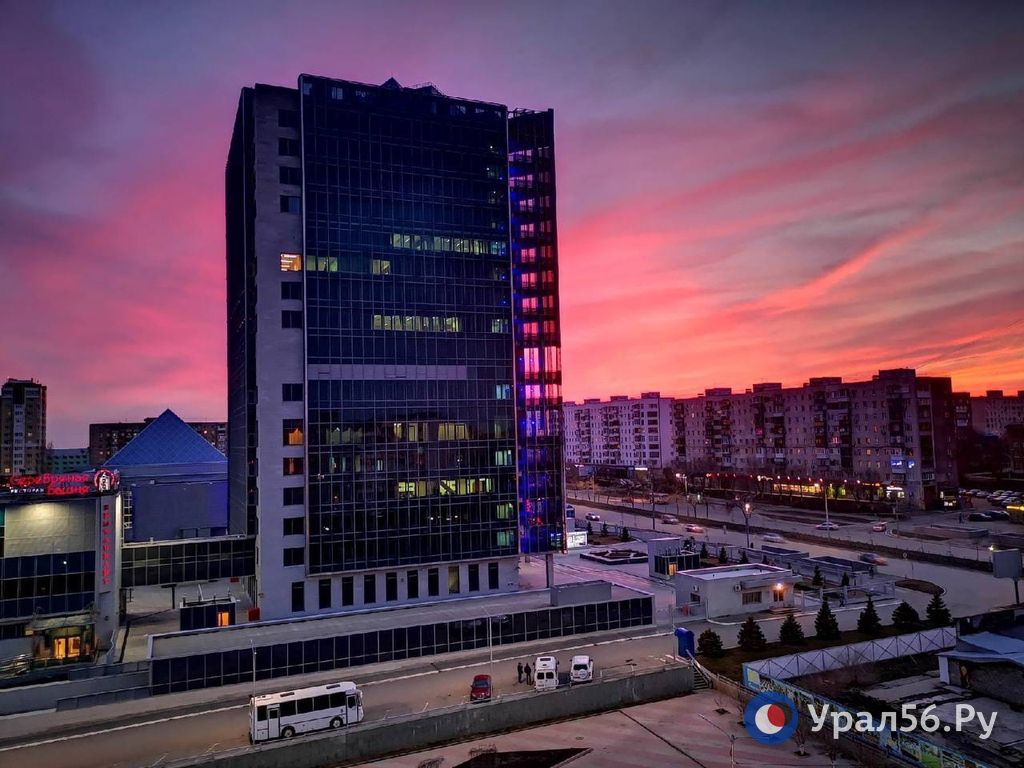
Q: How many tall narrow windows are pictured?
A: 10